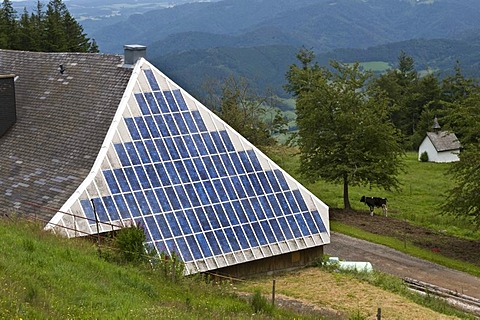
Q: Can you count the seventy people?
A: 0